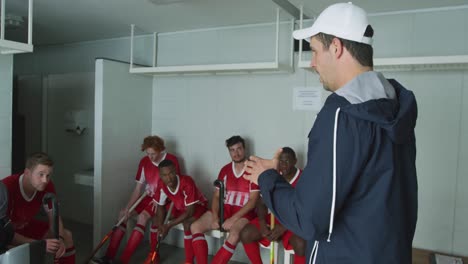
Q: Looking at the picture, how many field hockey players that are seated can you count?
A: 5